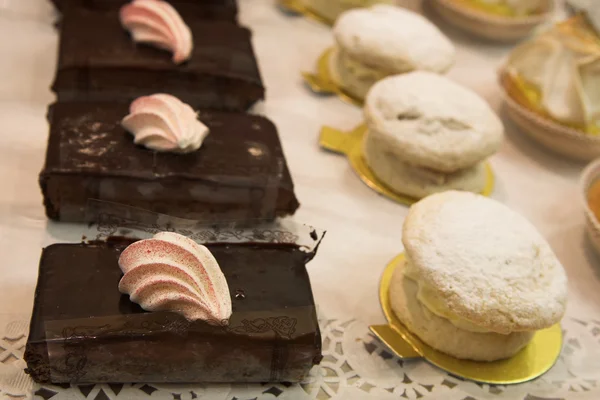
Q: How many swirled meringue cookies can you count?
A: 3